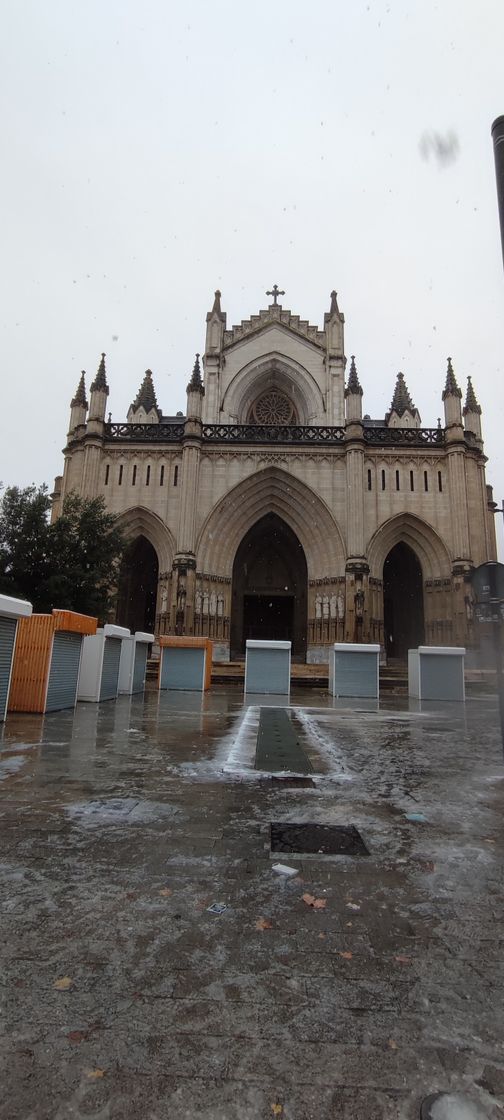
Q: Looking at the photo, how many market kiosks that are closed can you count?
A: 8